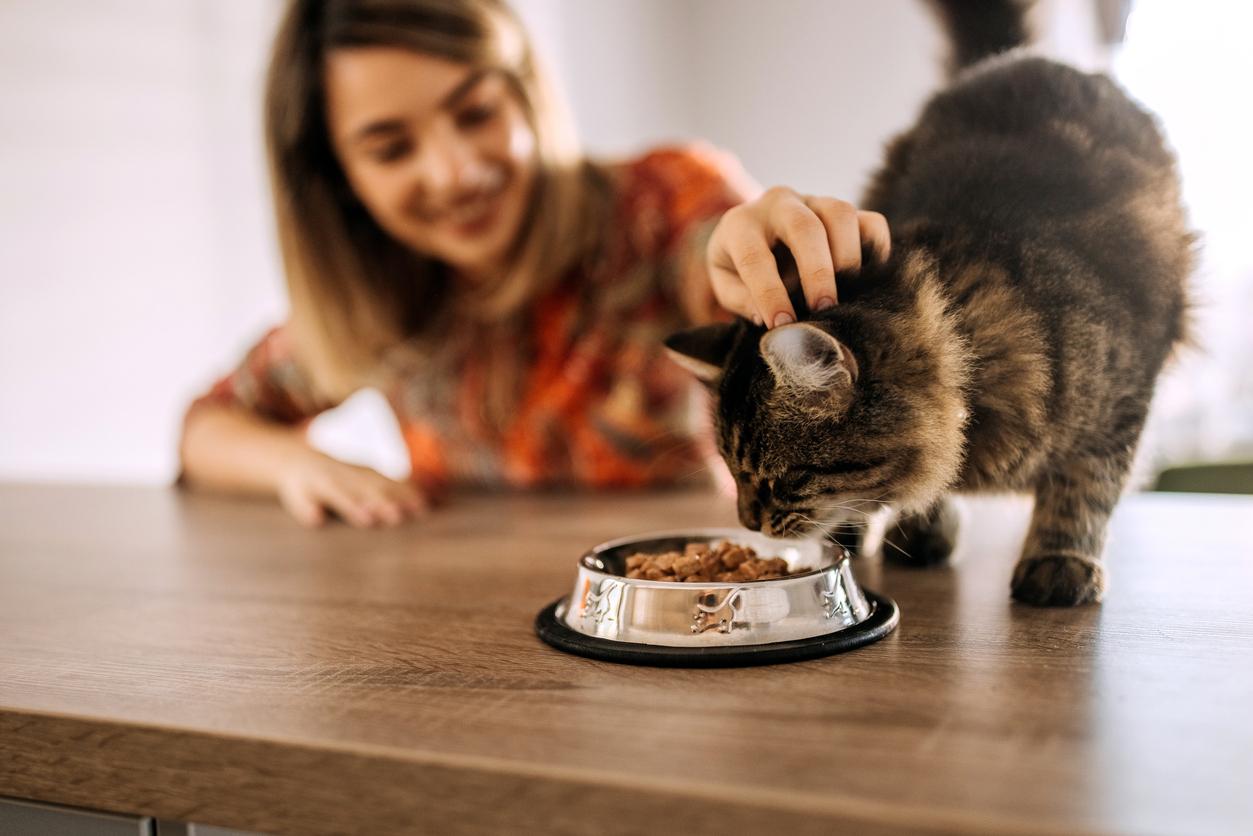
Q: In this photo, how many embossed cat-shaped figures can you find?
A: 3